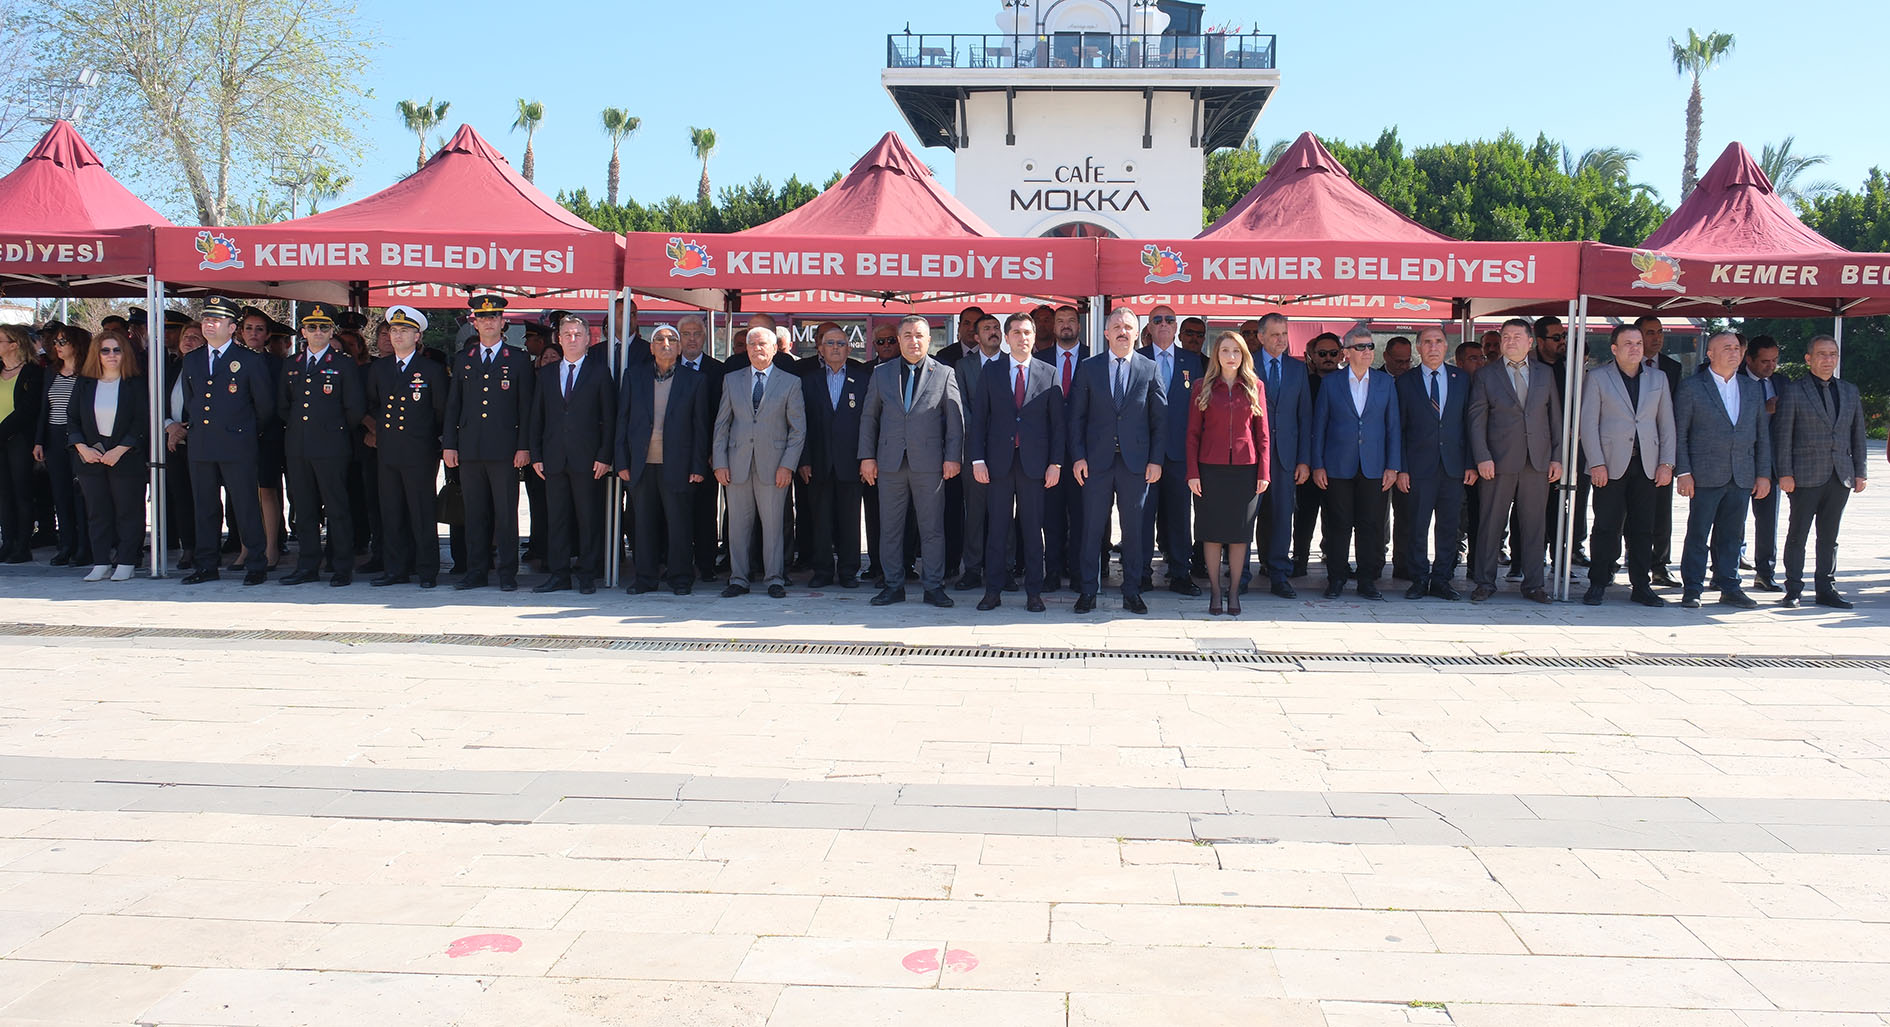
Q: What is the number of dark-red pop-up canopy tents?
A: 5